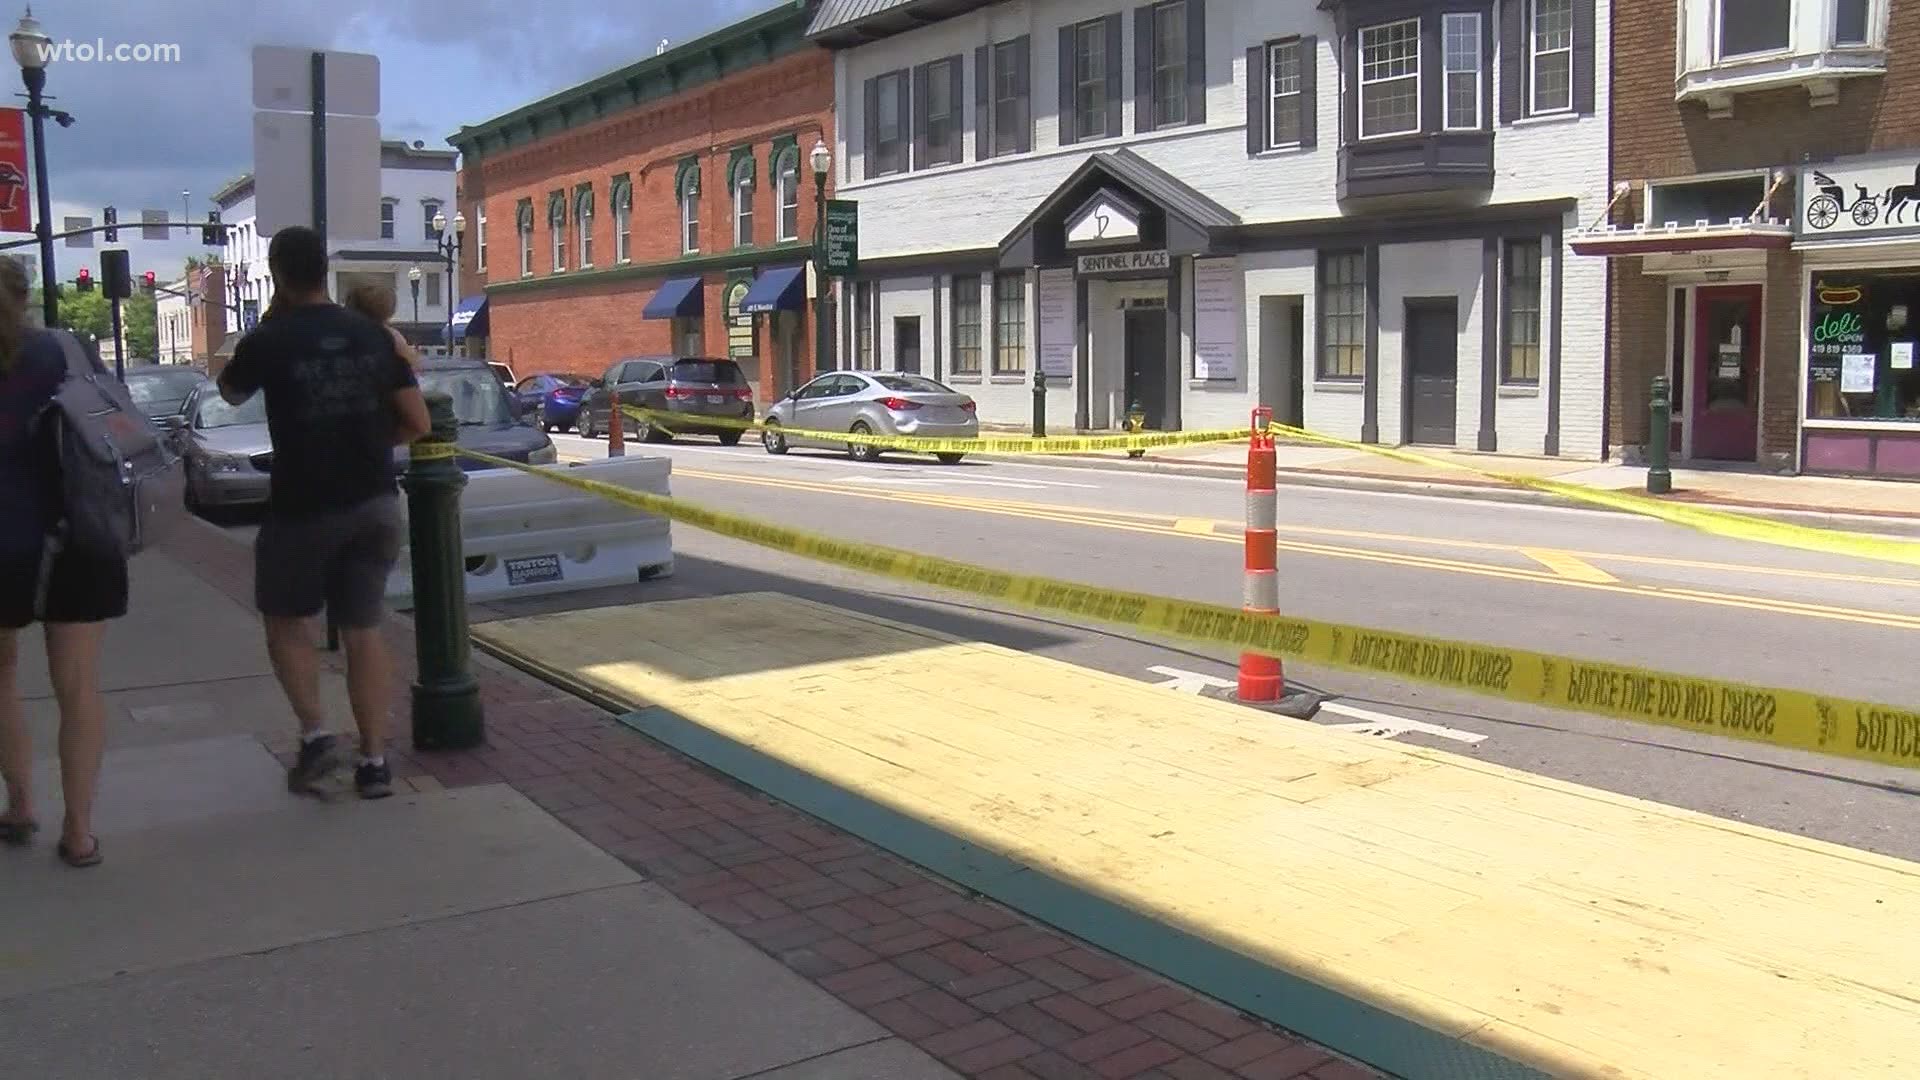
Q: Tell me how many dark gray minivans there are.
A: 1